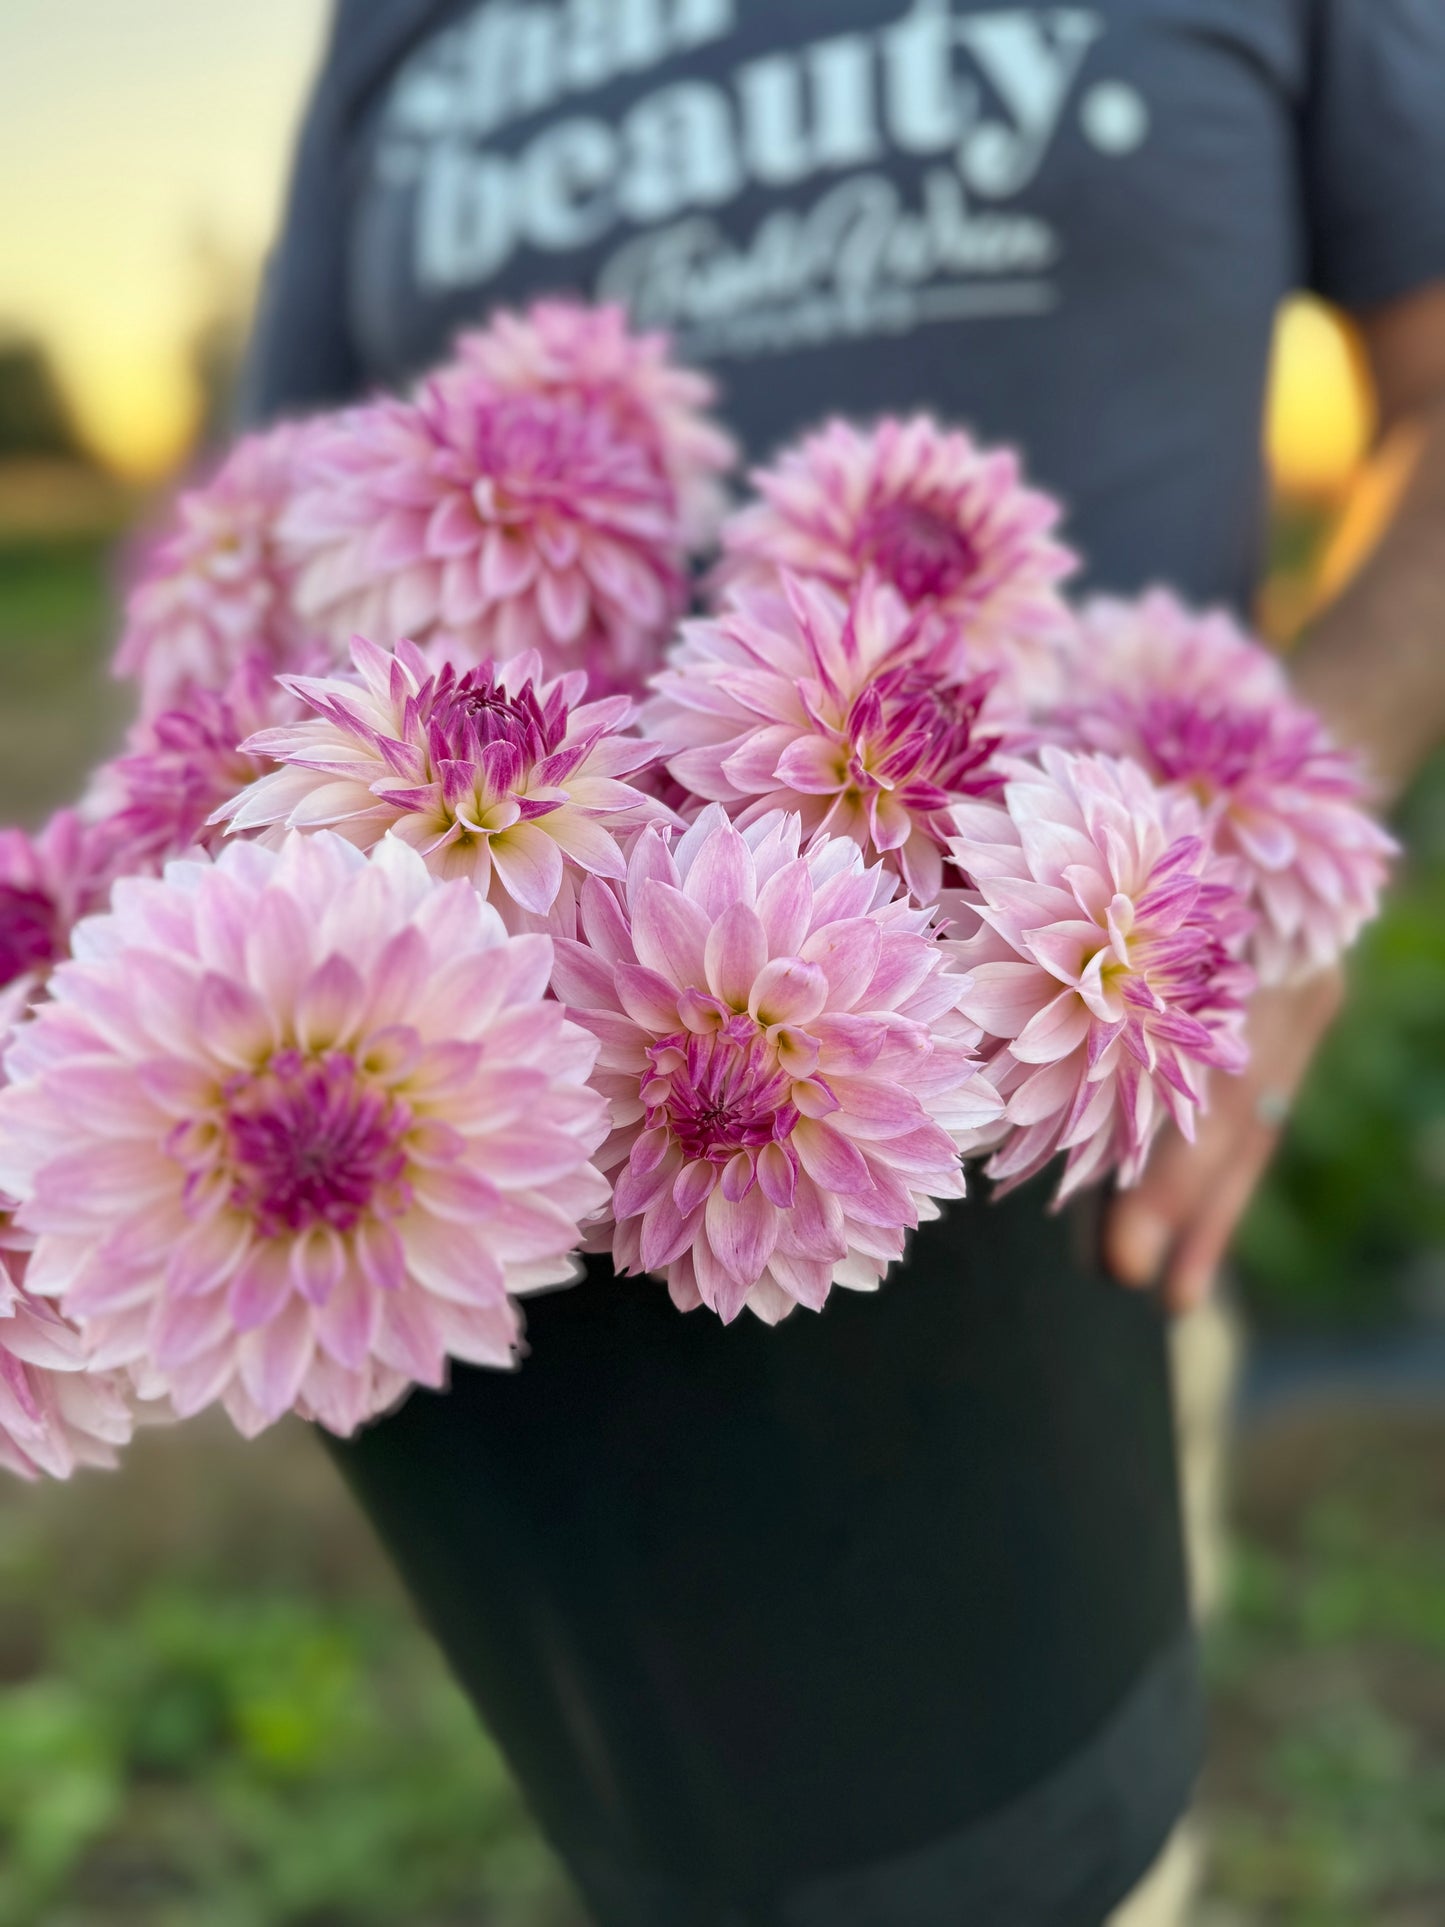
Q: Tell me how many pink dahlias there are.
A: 13